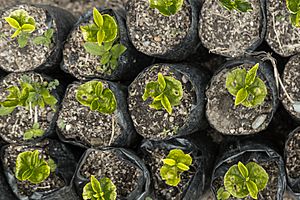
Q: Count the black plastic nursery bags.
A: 15